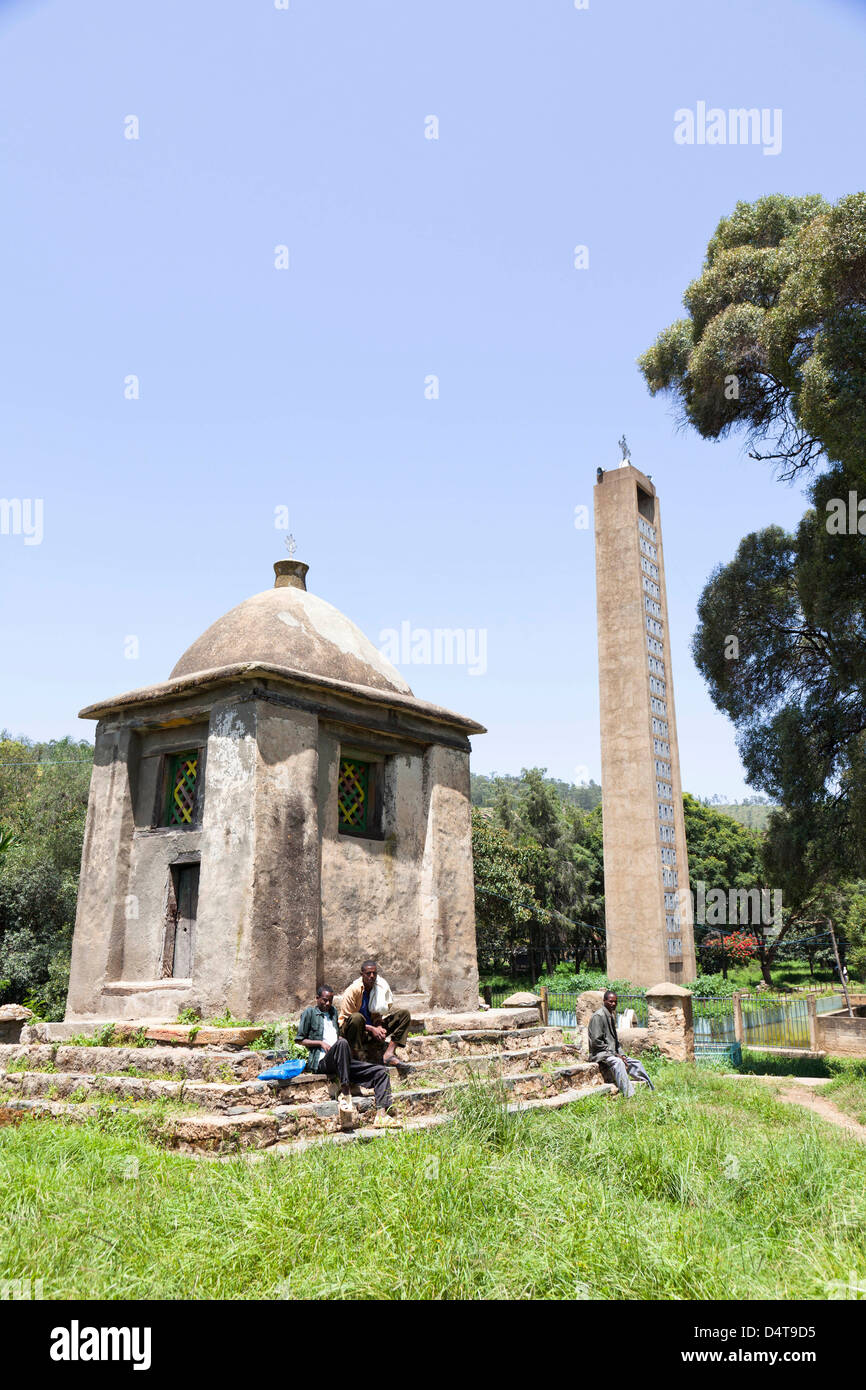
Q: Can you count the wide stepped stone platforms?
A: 1